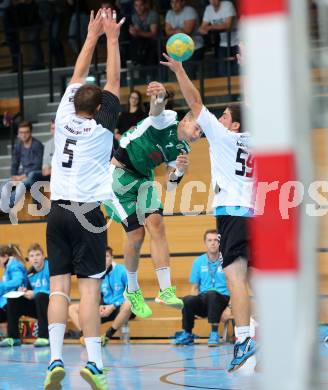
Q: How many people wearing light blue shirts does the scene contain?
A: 4